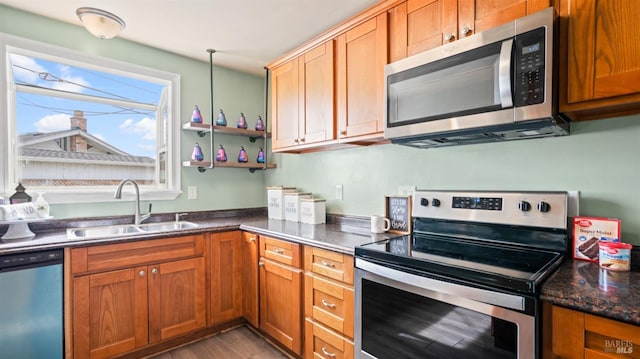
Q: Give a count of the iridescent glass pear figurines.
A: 8